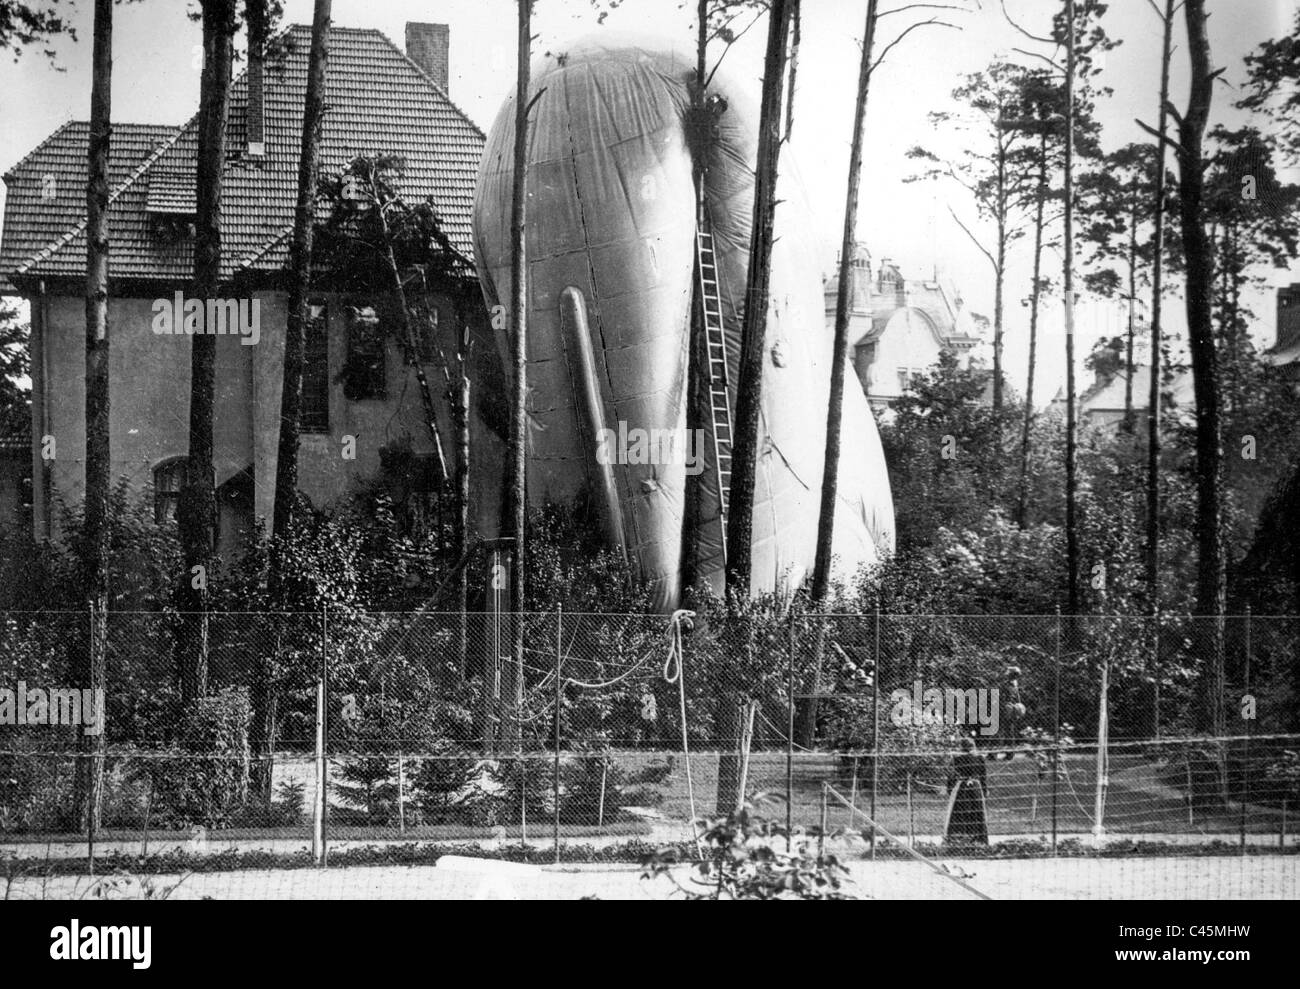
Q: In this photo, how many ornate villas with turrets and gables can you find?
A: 1